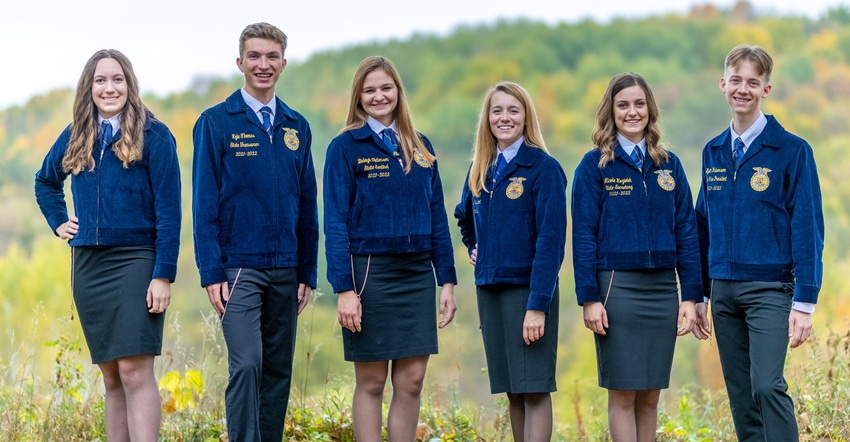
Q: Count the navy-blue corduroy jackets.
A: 6